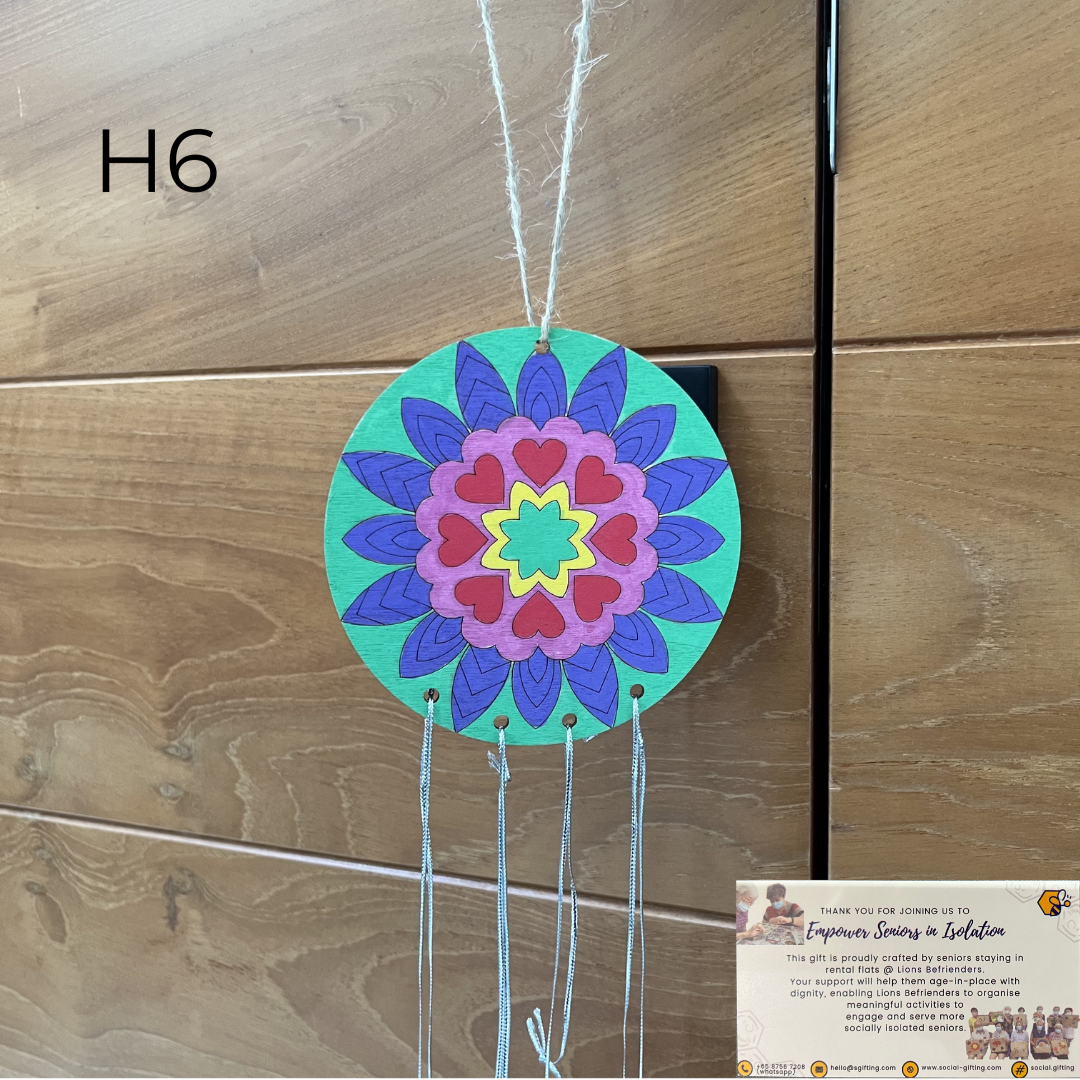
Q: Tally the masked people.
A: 13